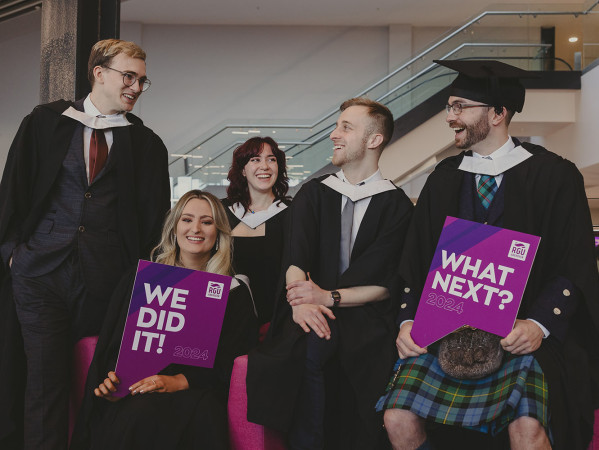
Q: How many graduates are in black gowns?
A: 5